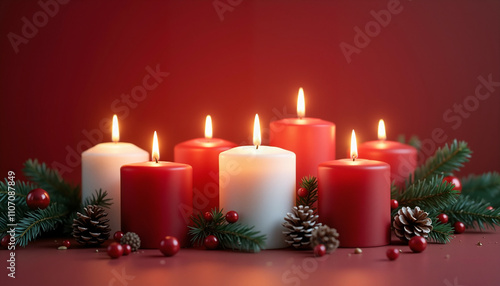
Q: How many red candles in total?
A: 5